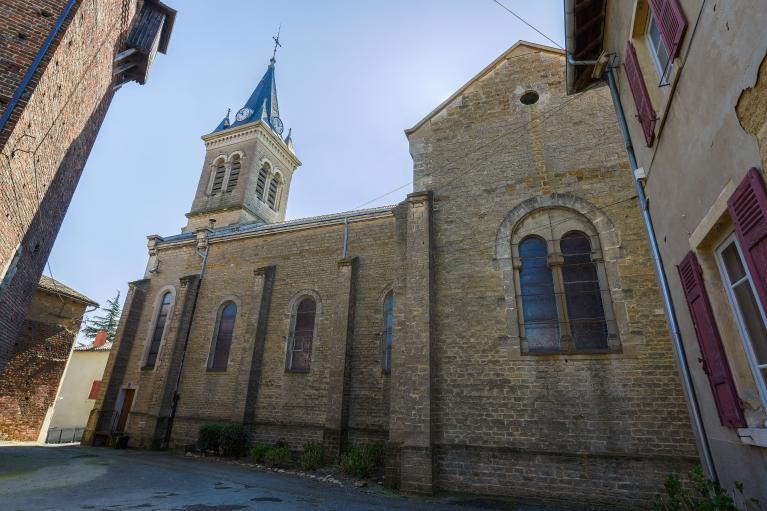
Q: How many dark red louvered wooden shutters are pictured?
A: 4